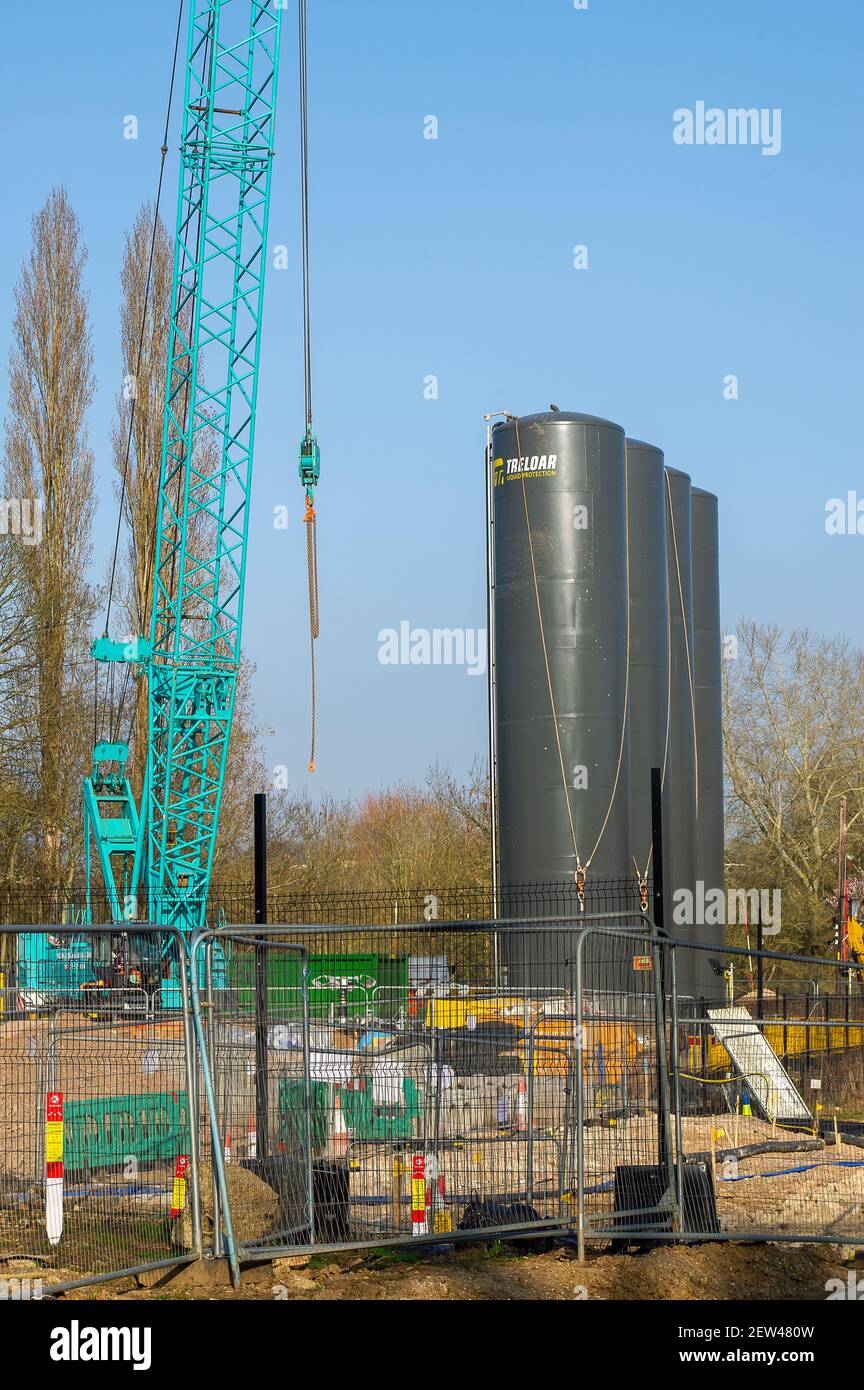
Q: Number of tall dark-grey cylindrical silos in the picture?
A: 4